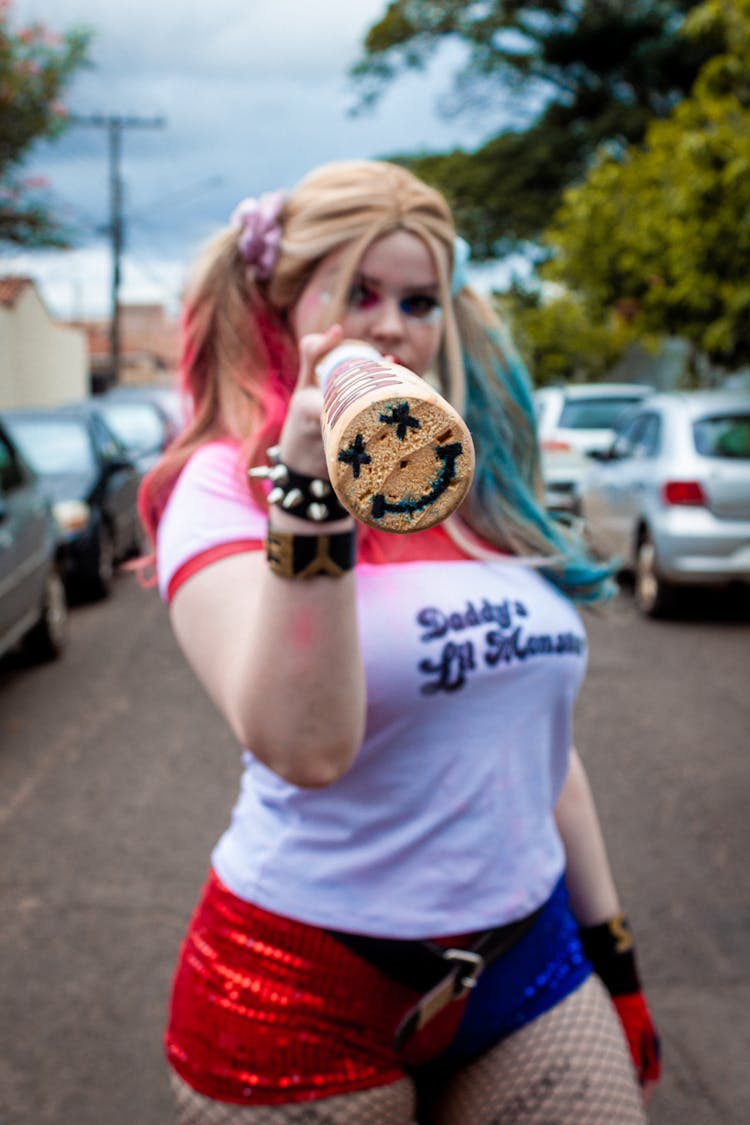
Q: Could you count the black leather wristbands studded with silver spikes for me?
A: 1